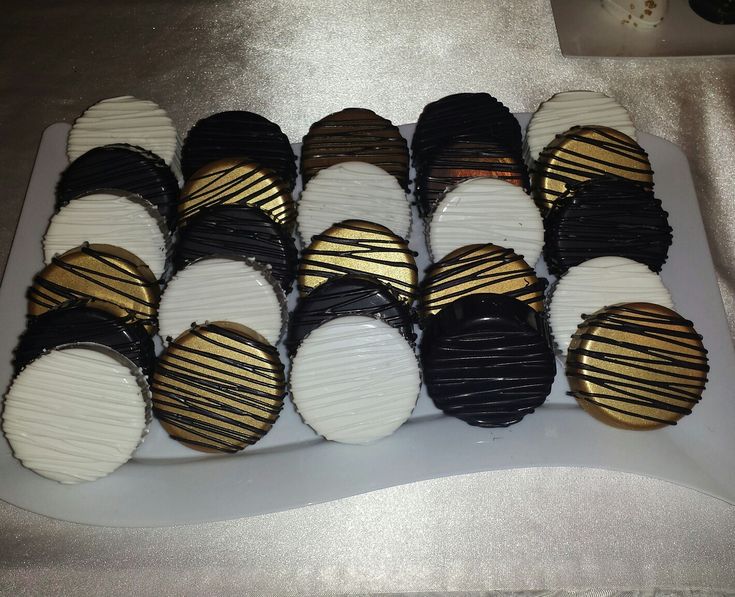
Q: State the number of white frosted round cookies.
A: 9